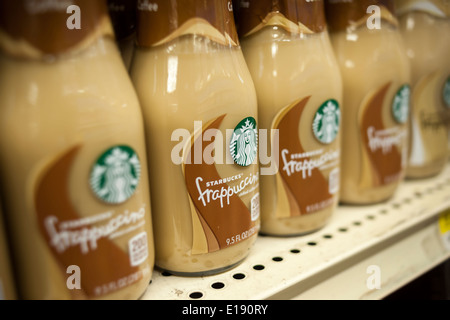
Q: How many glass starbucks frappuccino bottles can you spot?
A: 5